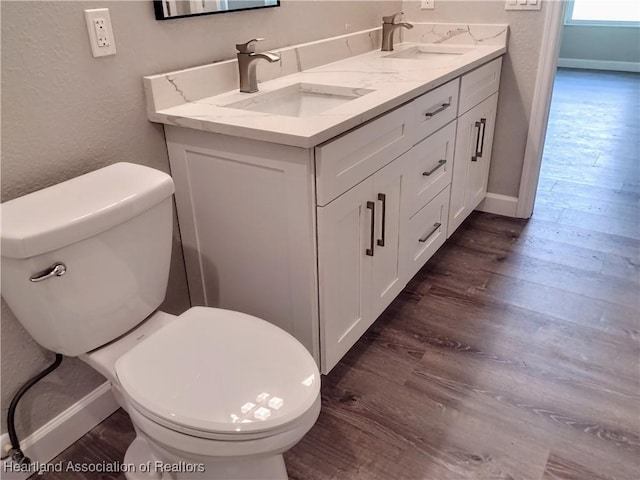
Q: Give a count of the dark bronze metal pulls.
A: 7